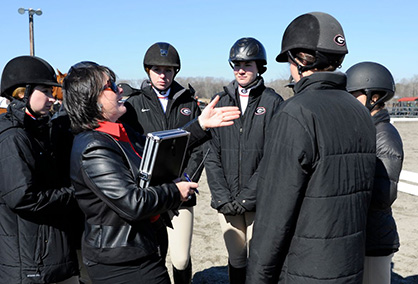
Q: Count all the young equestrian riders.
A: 5